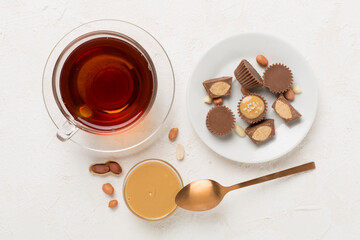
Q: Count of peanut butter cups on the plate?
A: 7